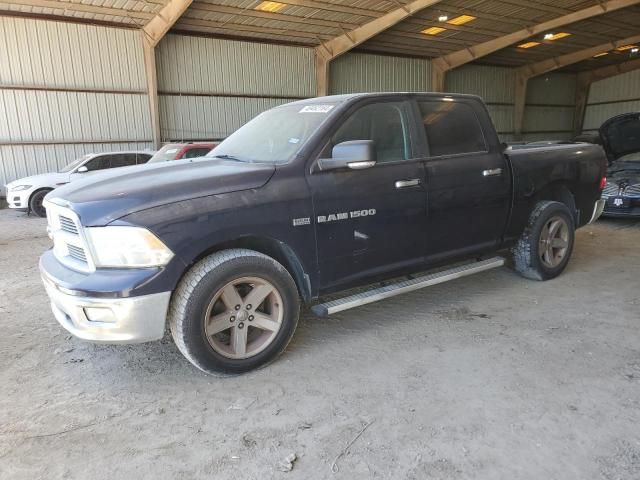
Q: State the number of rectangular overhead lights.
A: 7